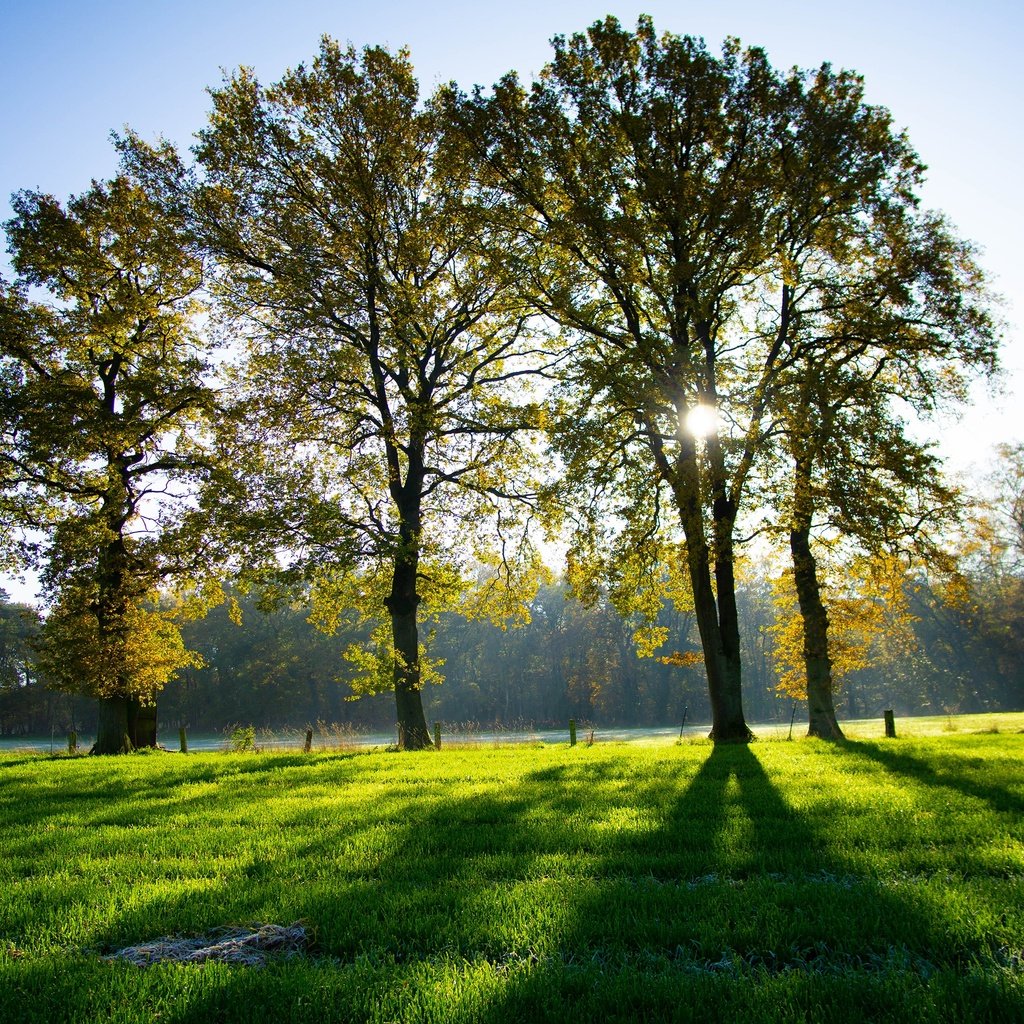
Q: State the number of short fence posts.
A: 6